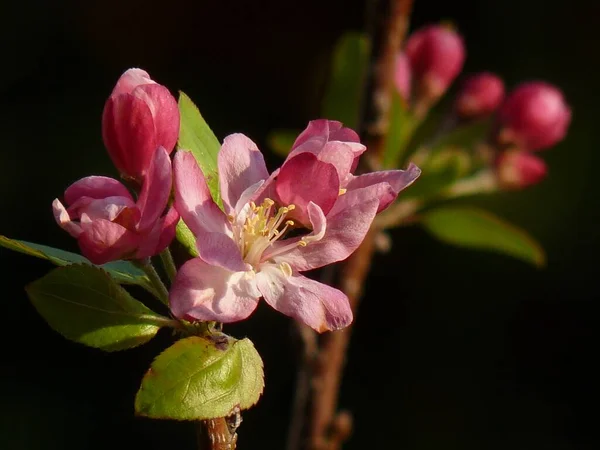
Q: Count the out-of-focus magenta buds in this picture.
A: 5